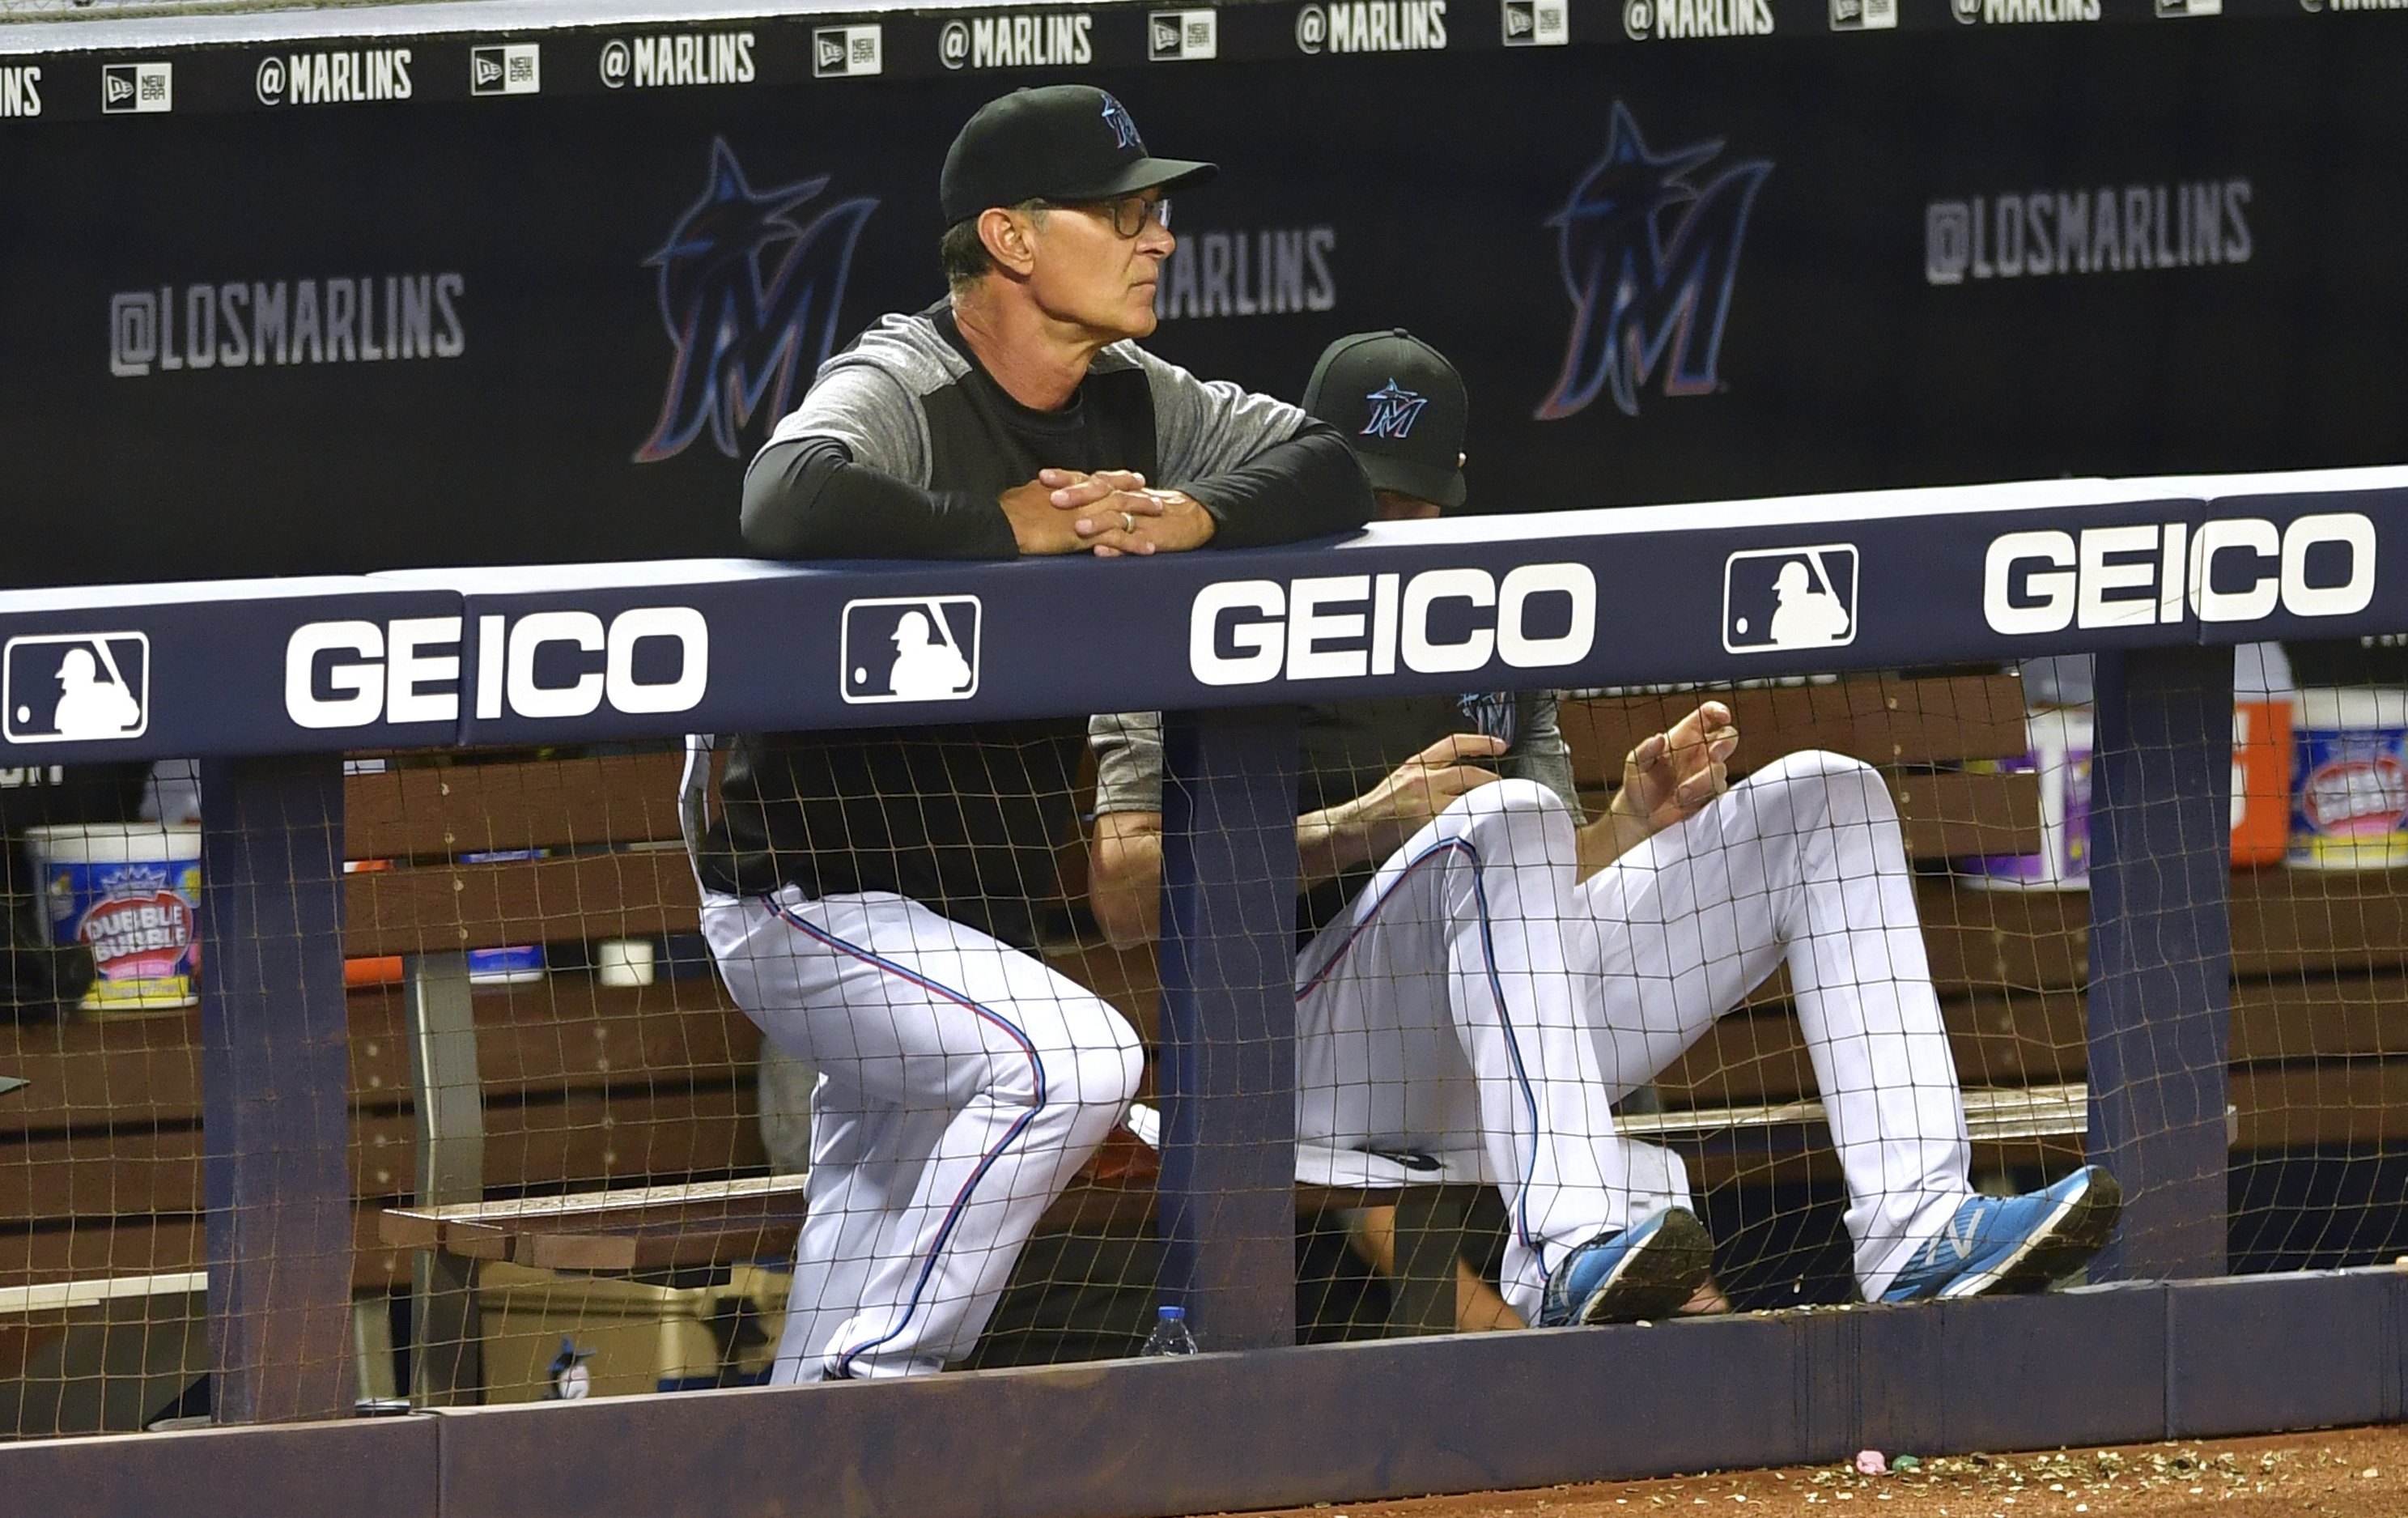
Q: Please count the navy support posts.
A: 3